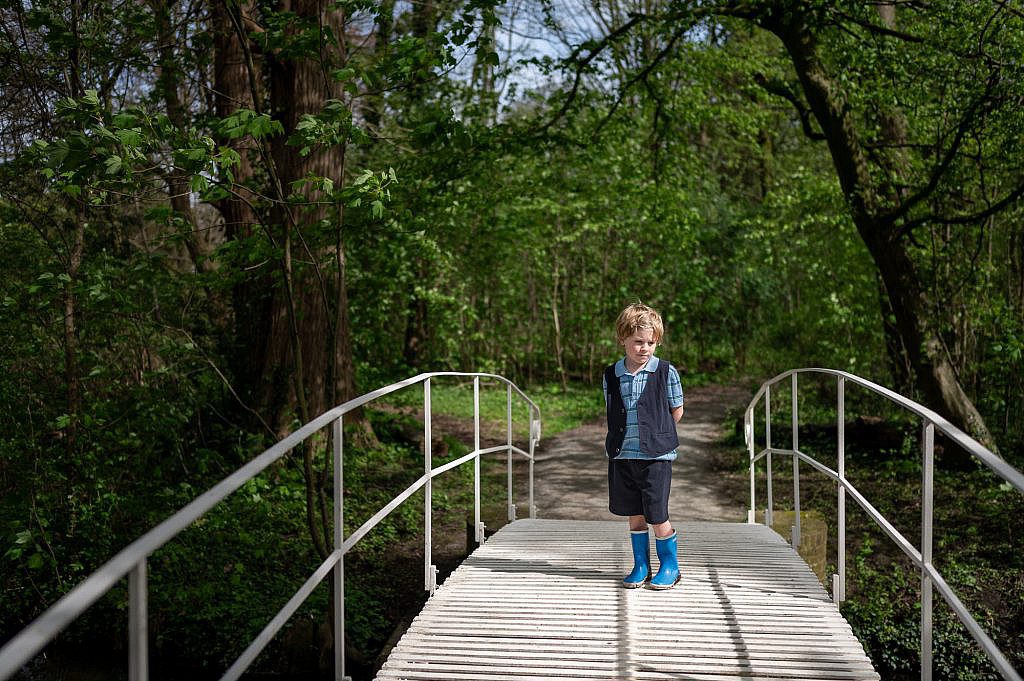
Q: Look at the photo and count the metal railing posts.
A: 11